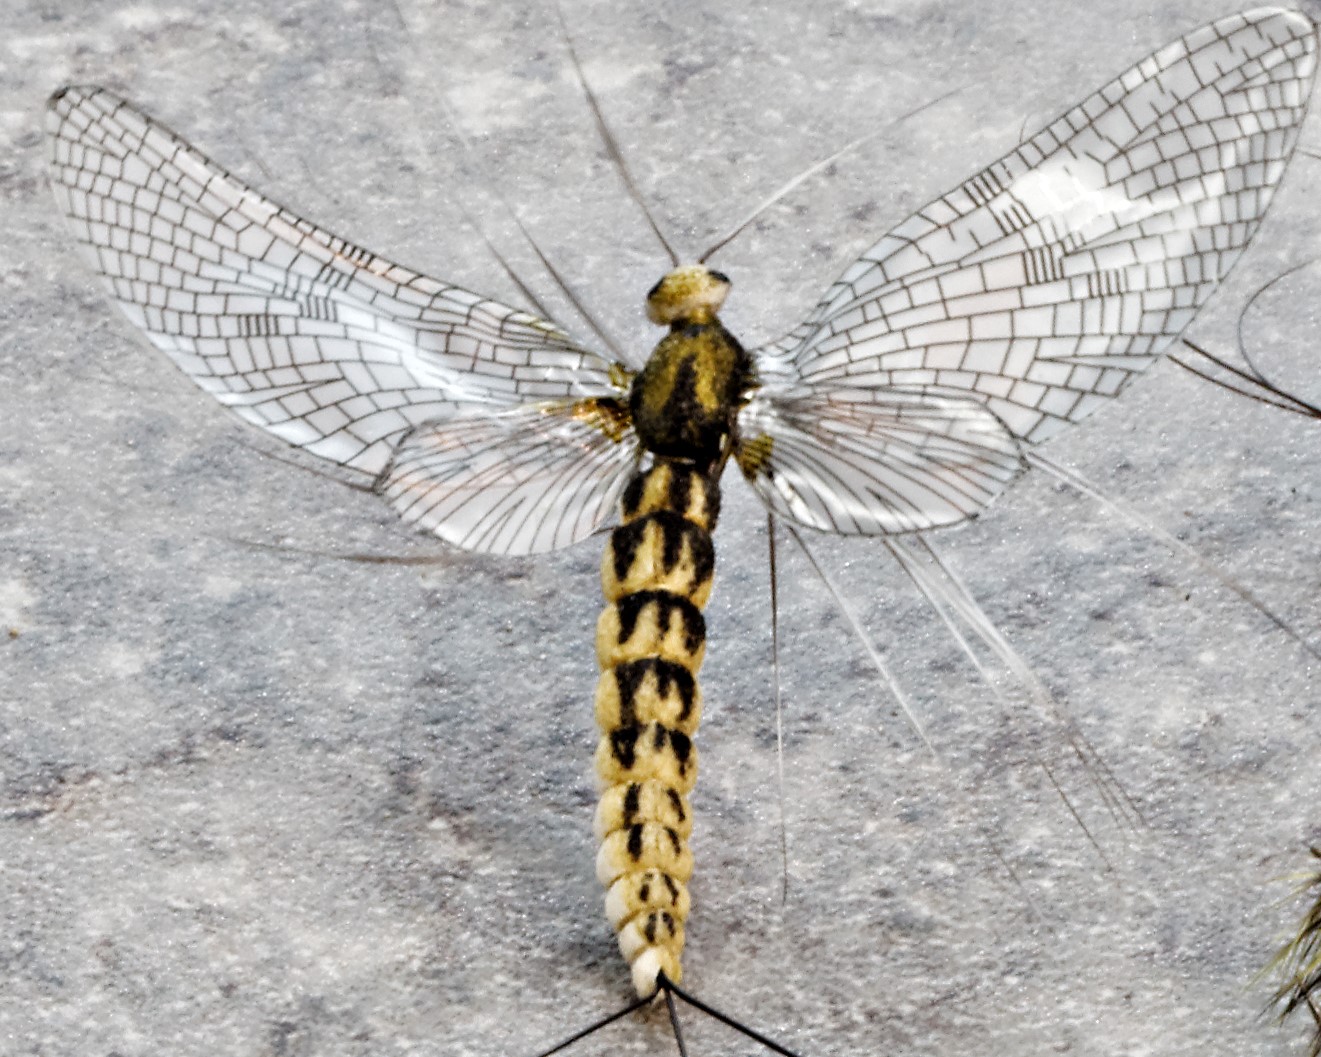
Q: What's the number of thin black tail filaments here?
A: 3